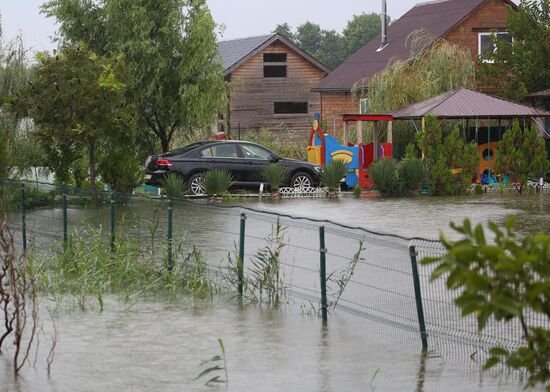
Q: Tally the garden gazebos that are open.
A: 1